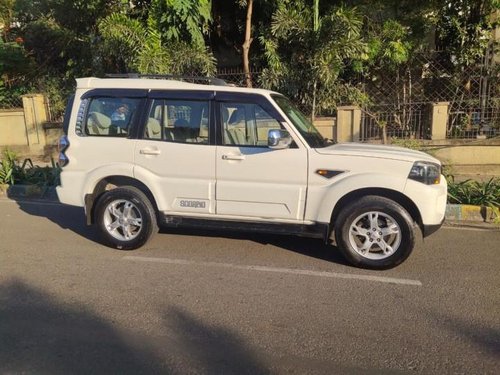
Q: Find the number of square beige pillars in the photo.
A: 3